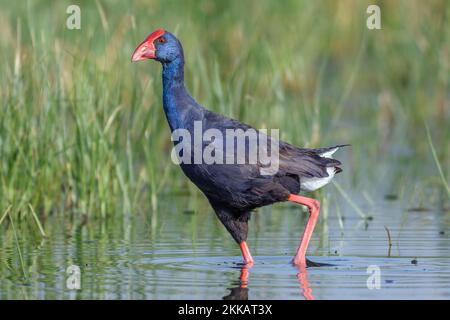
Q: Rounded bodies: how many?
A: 1